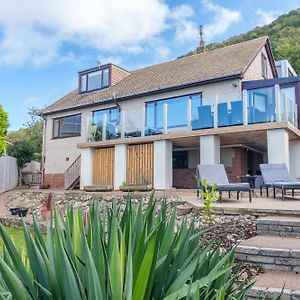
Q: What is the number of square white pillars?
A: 5